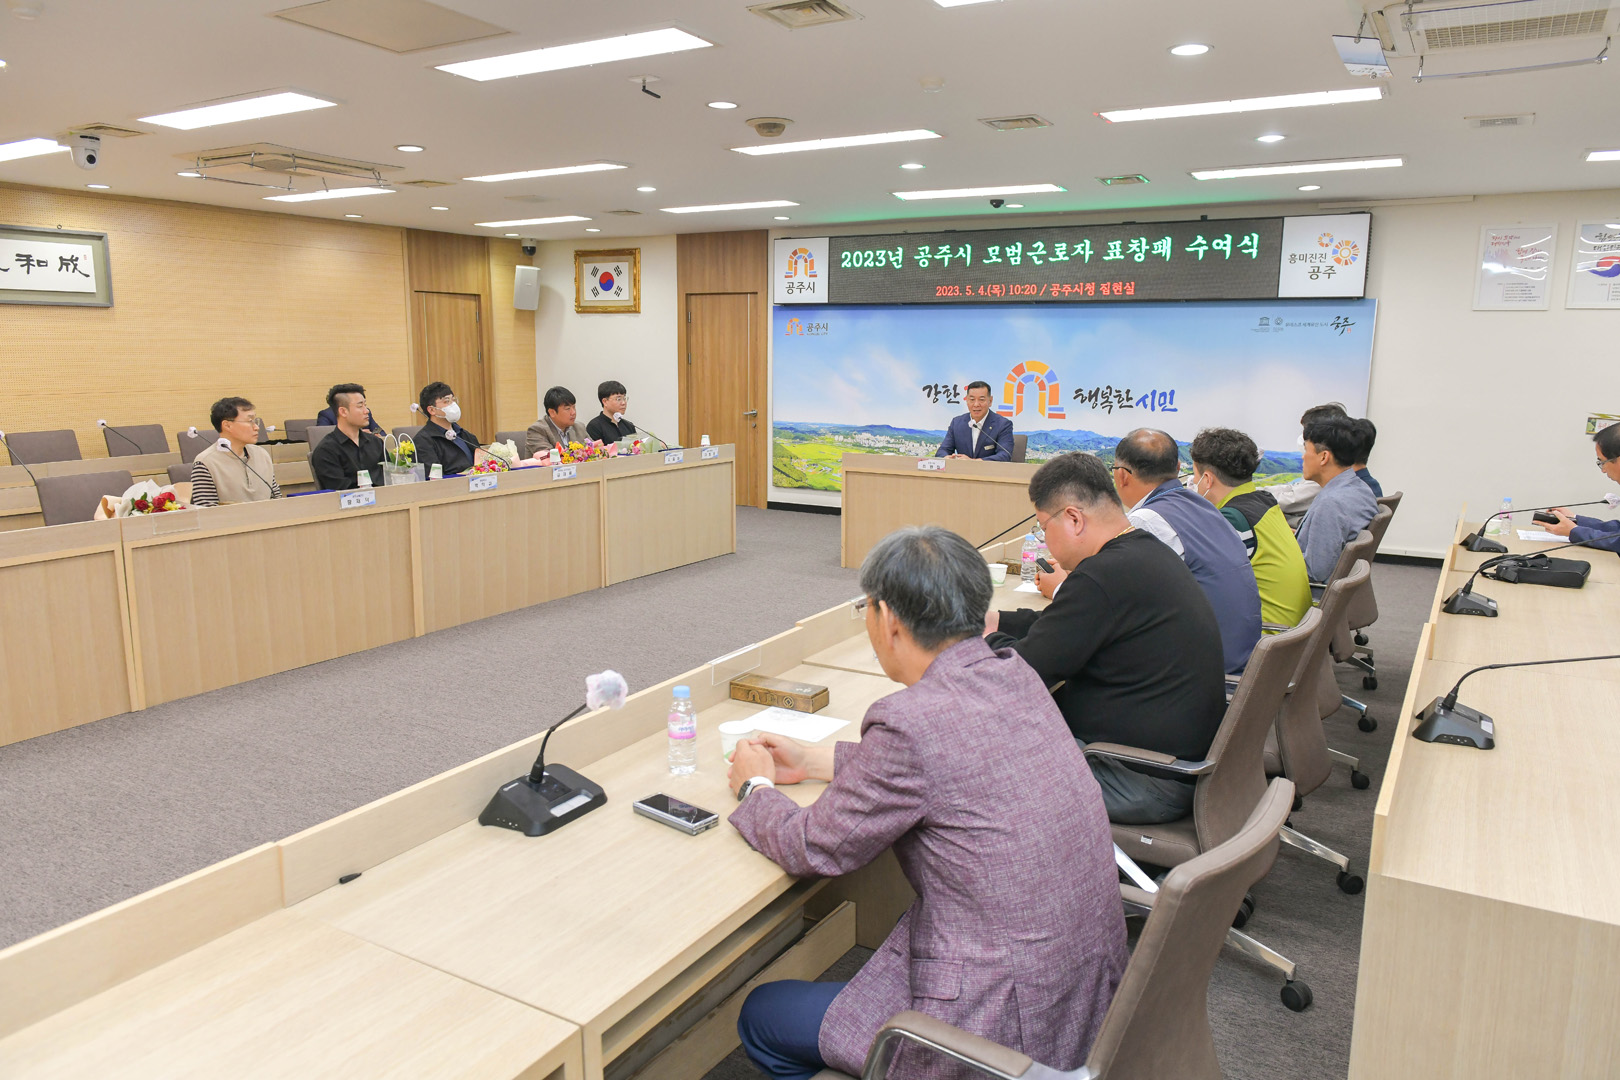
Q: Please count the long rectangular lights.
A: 13